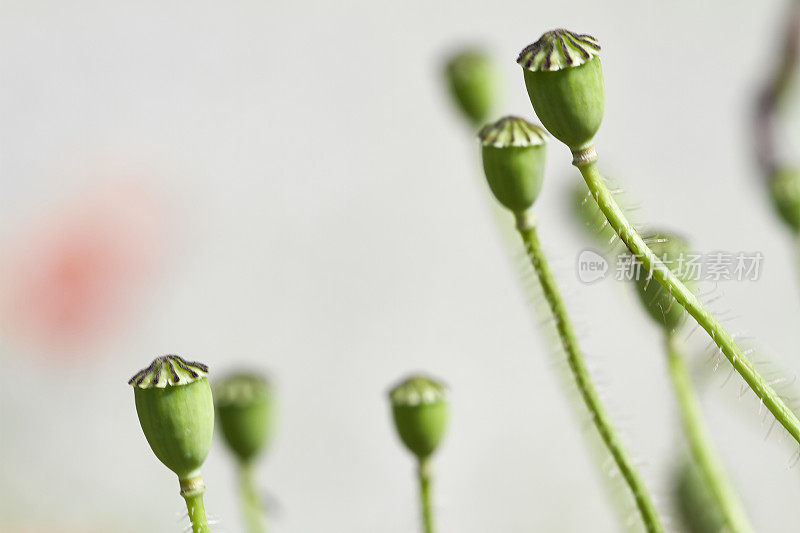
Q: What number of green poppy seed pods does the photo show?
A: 10